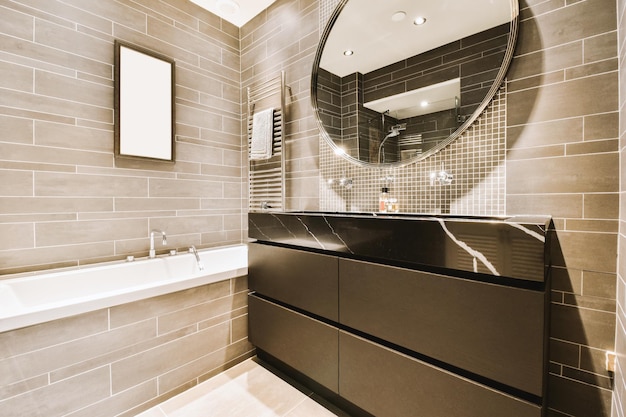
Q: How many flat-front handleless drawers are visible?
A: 4